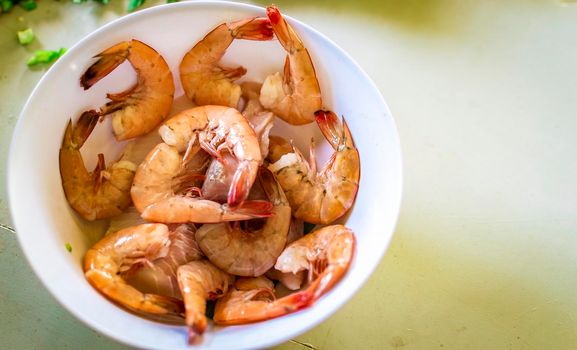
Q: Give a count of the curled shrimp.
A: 12